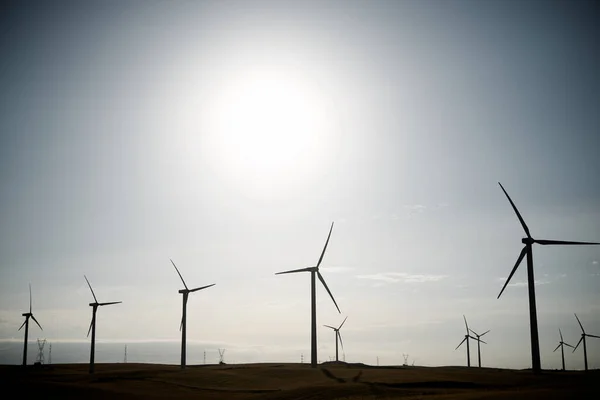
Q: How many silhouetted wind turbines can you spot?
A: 10